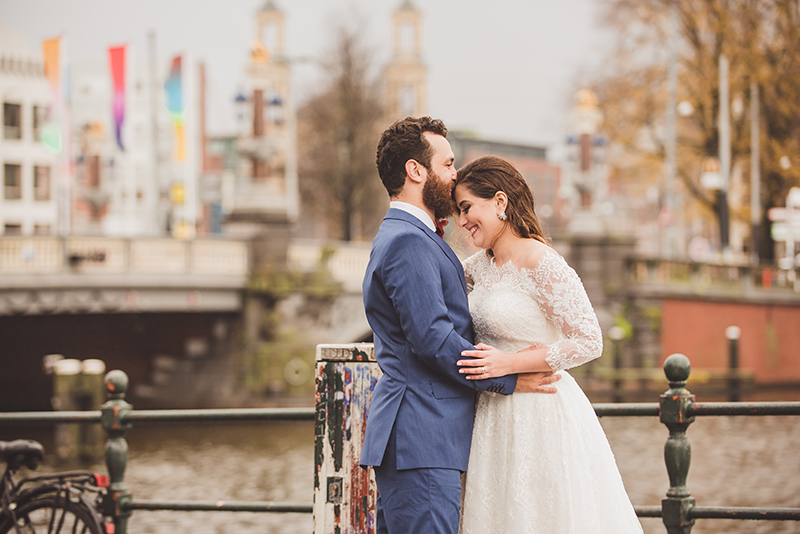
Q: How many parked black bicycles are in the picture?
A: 1